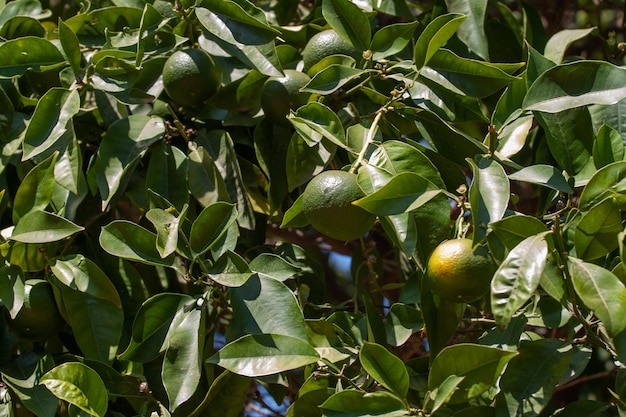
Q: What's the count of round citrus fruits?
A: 6